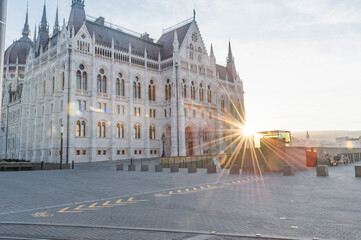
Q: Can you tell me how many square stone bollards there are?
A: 11